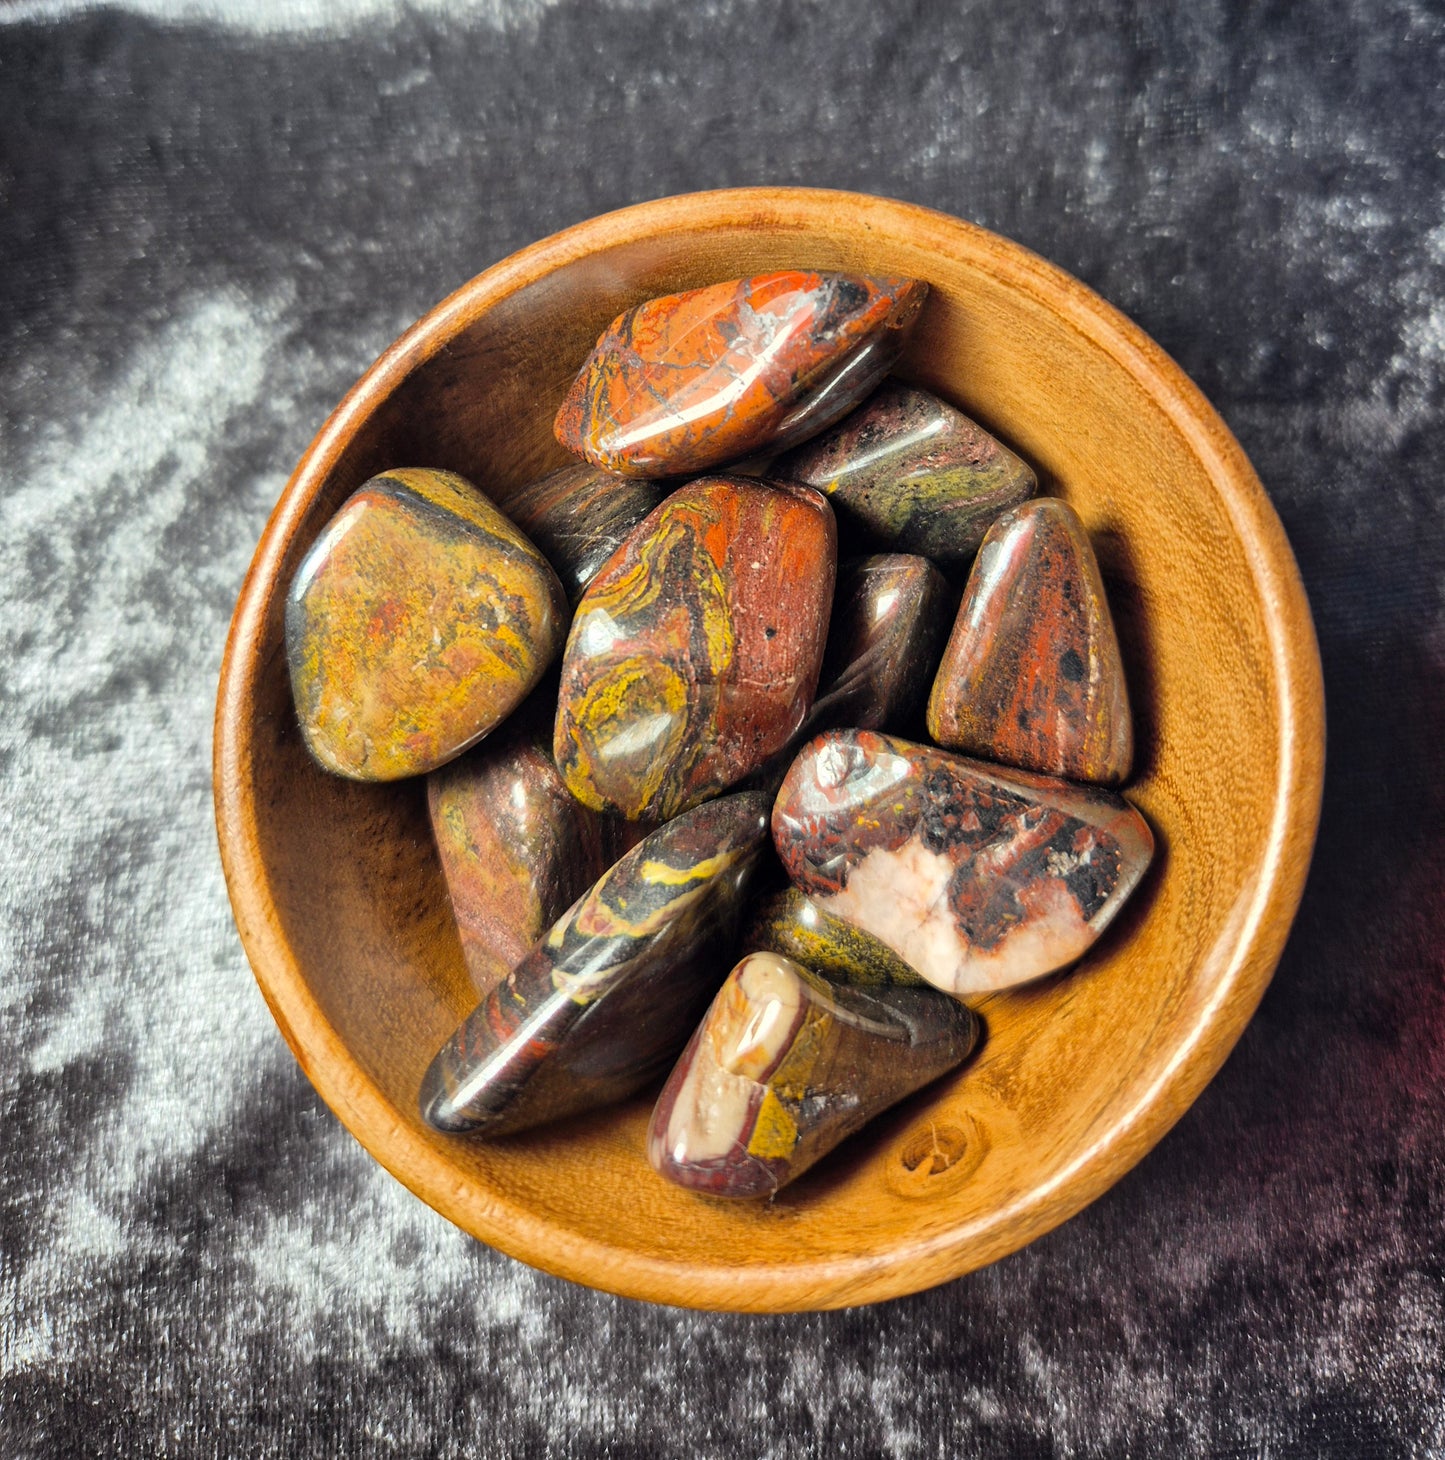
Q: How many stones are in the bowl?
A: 12